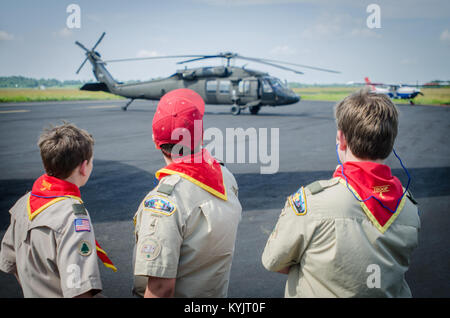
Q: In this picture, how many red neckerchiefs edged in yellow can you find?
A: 3